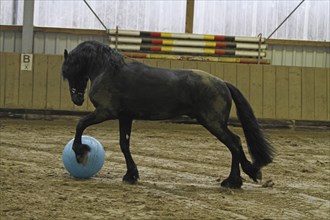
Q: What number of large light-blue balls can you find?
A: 1